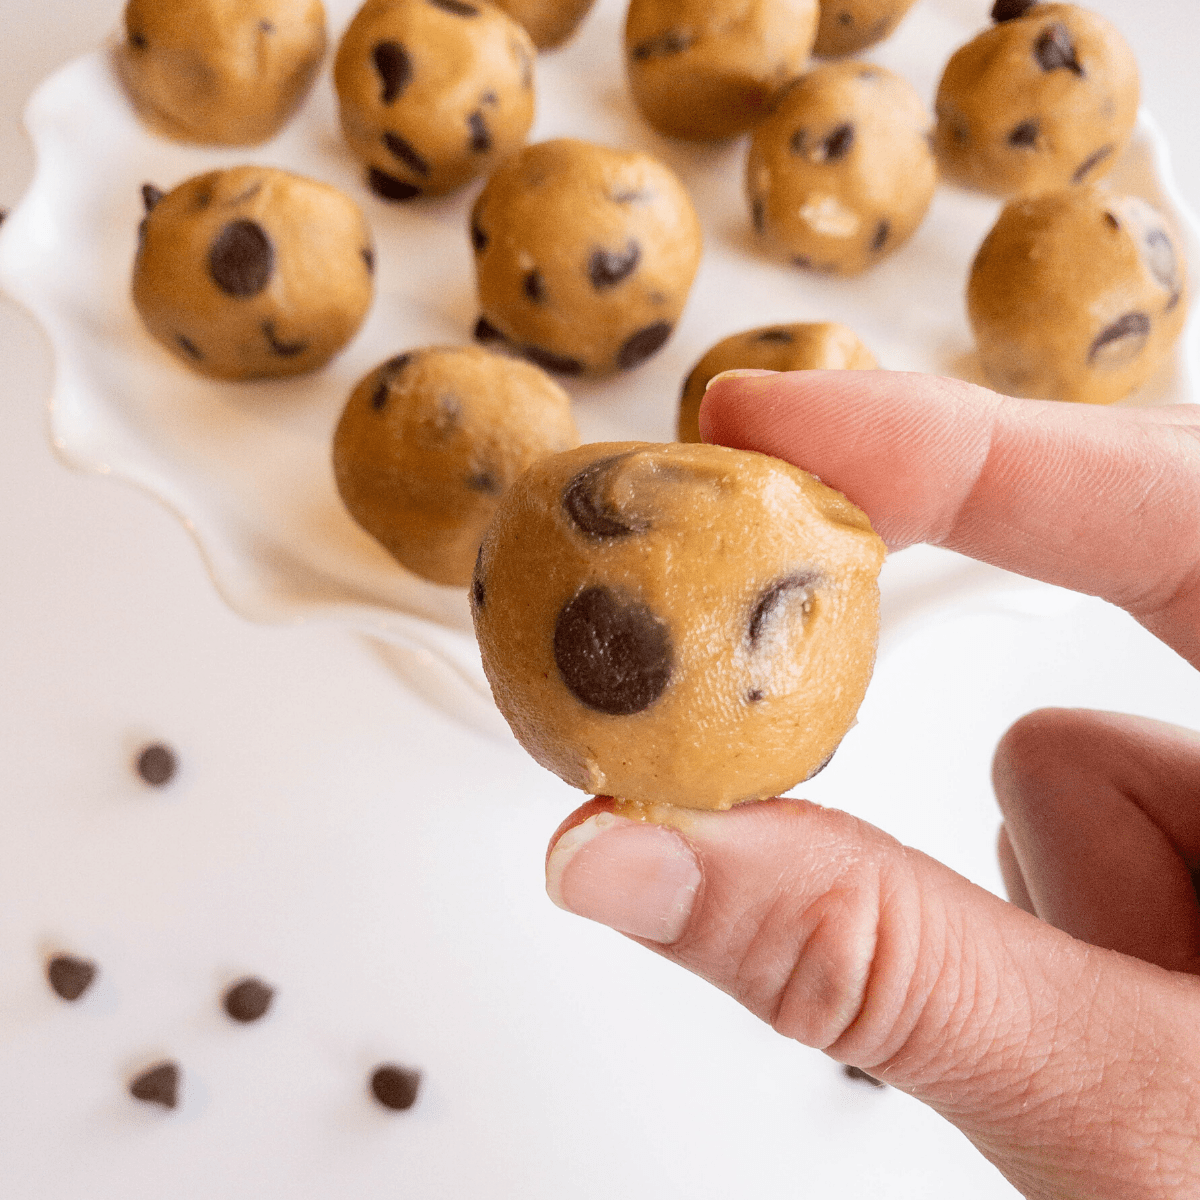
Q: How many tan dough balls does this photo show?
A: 13